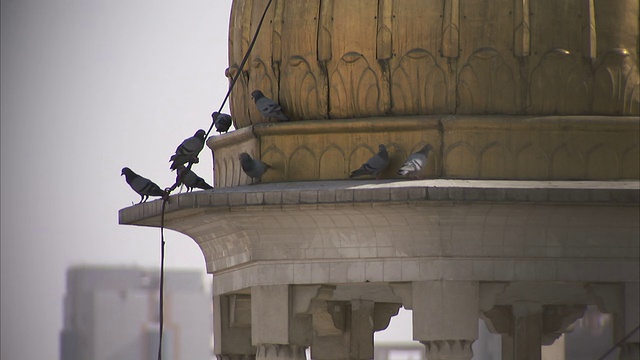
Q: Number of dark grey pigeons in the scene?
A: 7